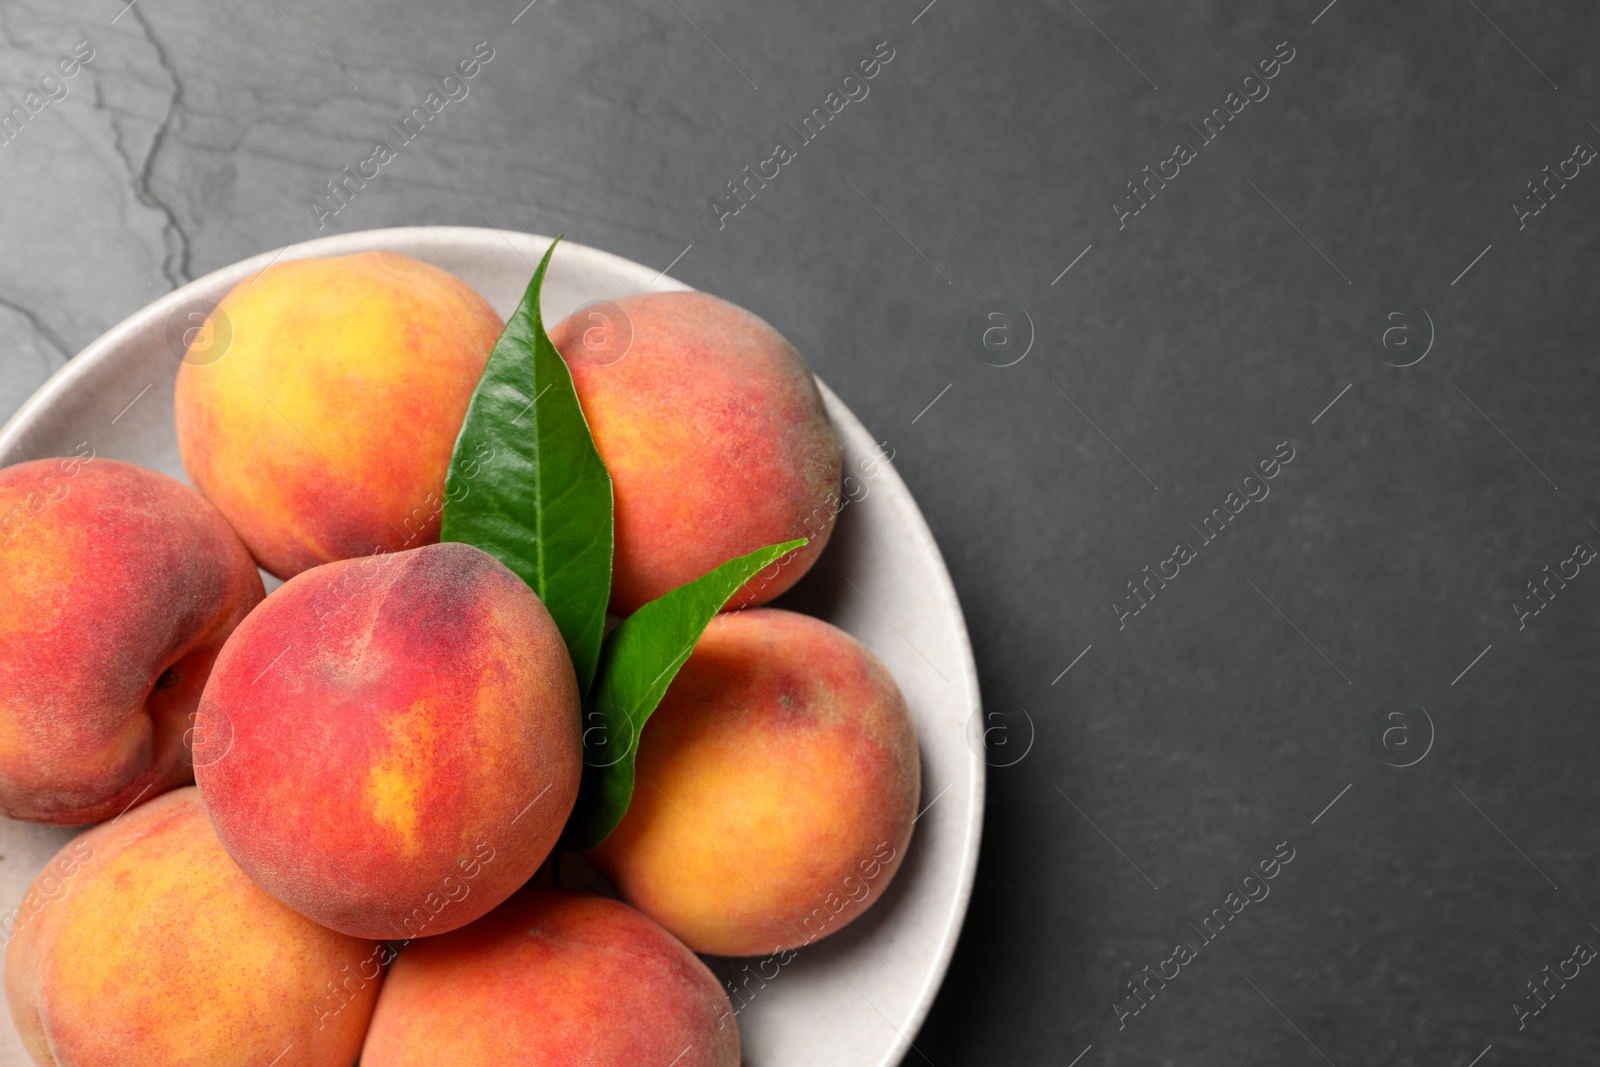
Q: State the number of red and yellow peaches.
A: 7